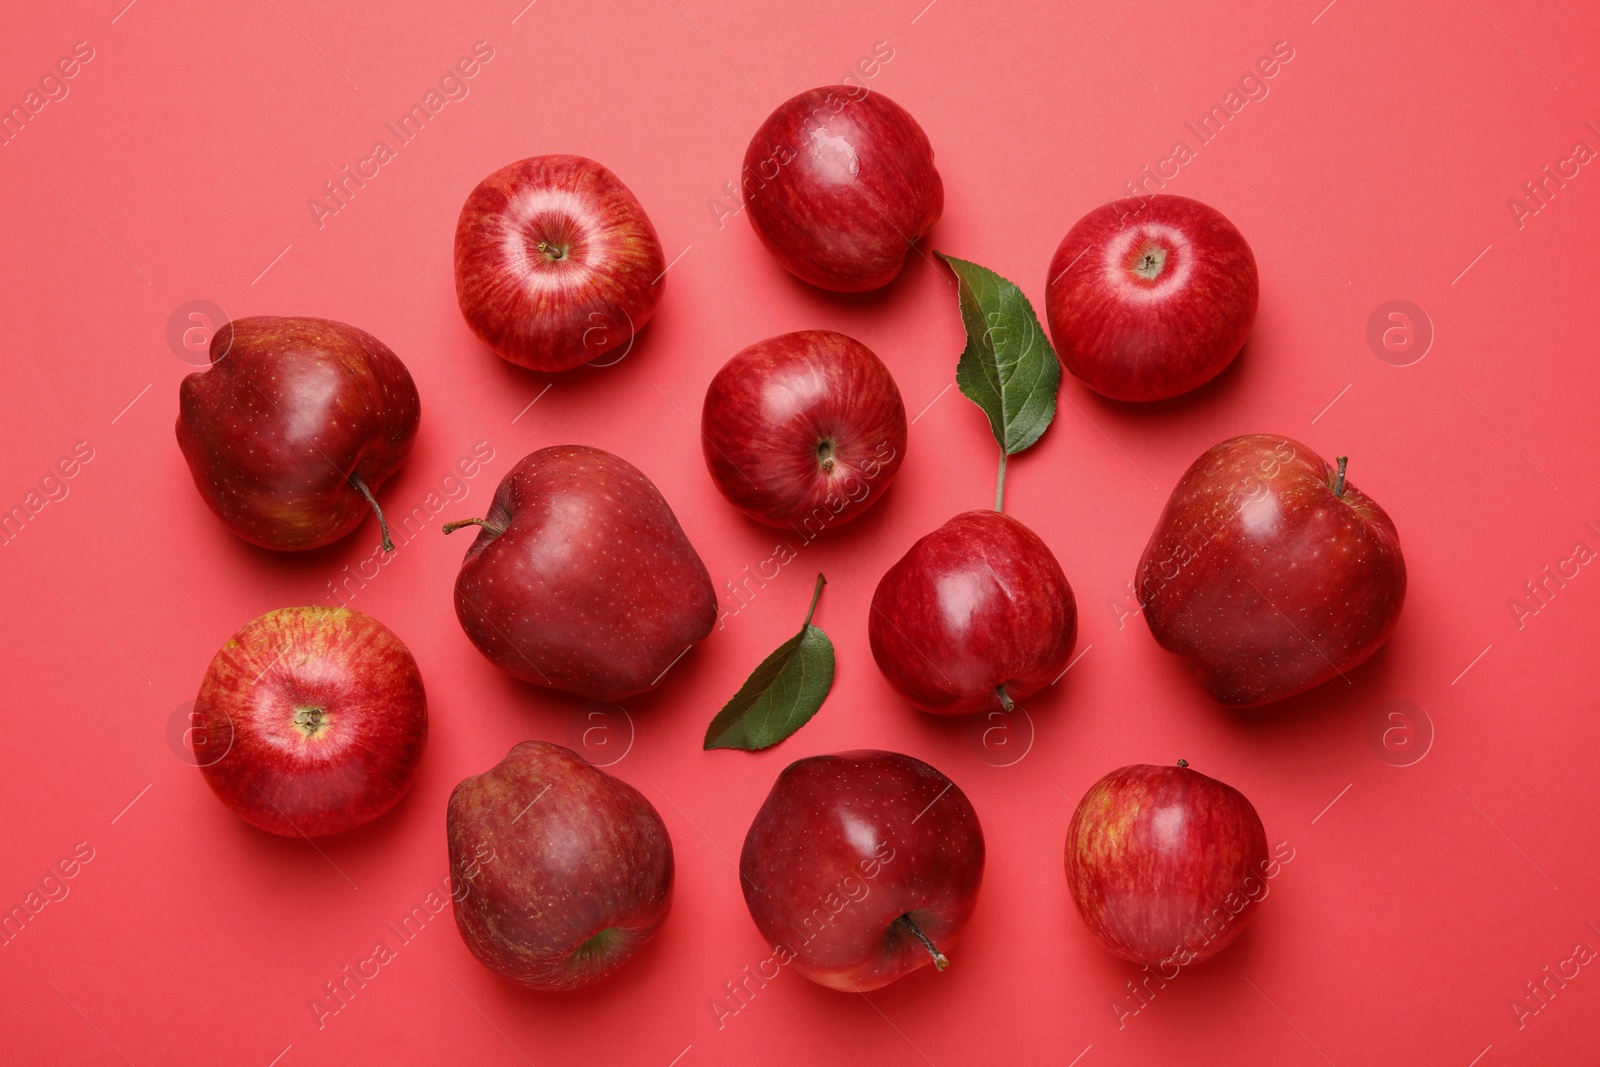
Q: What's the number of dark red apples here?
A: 5